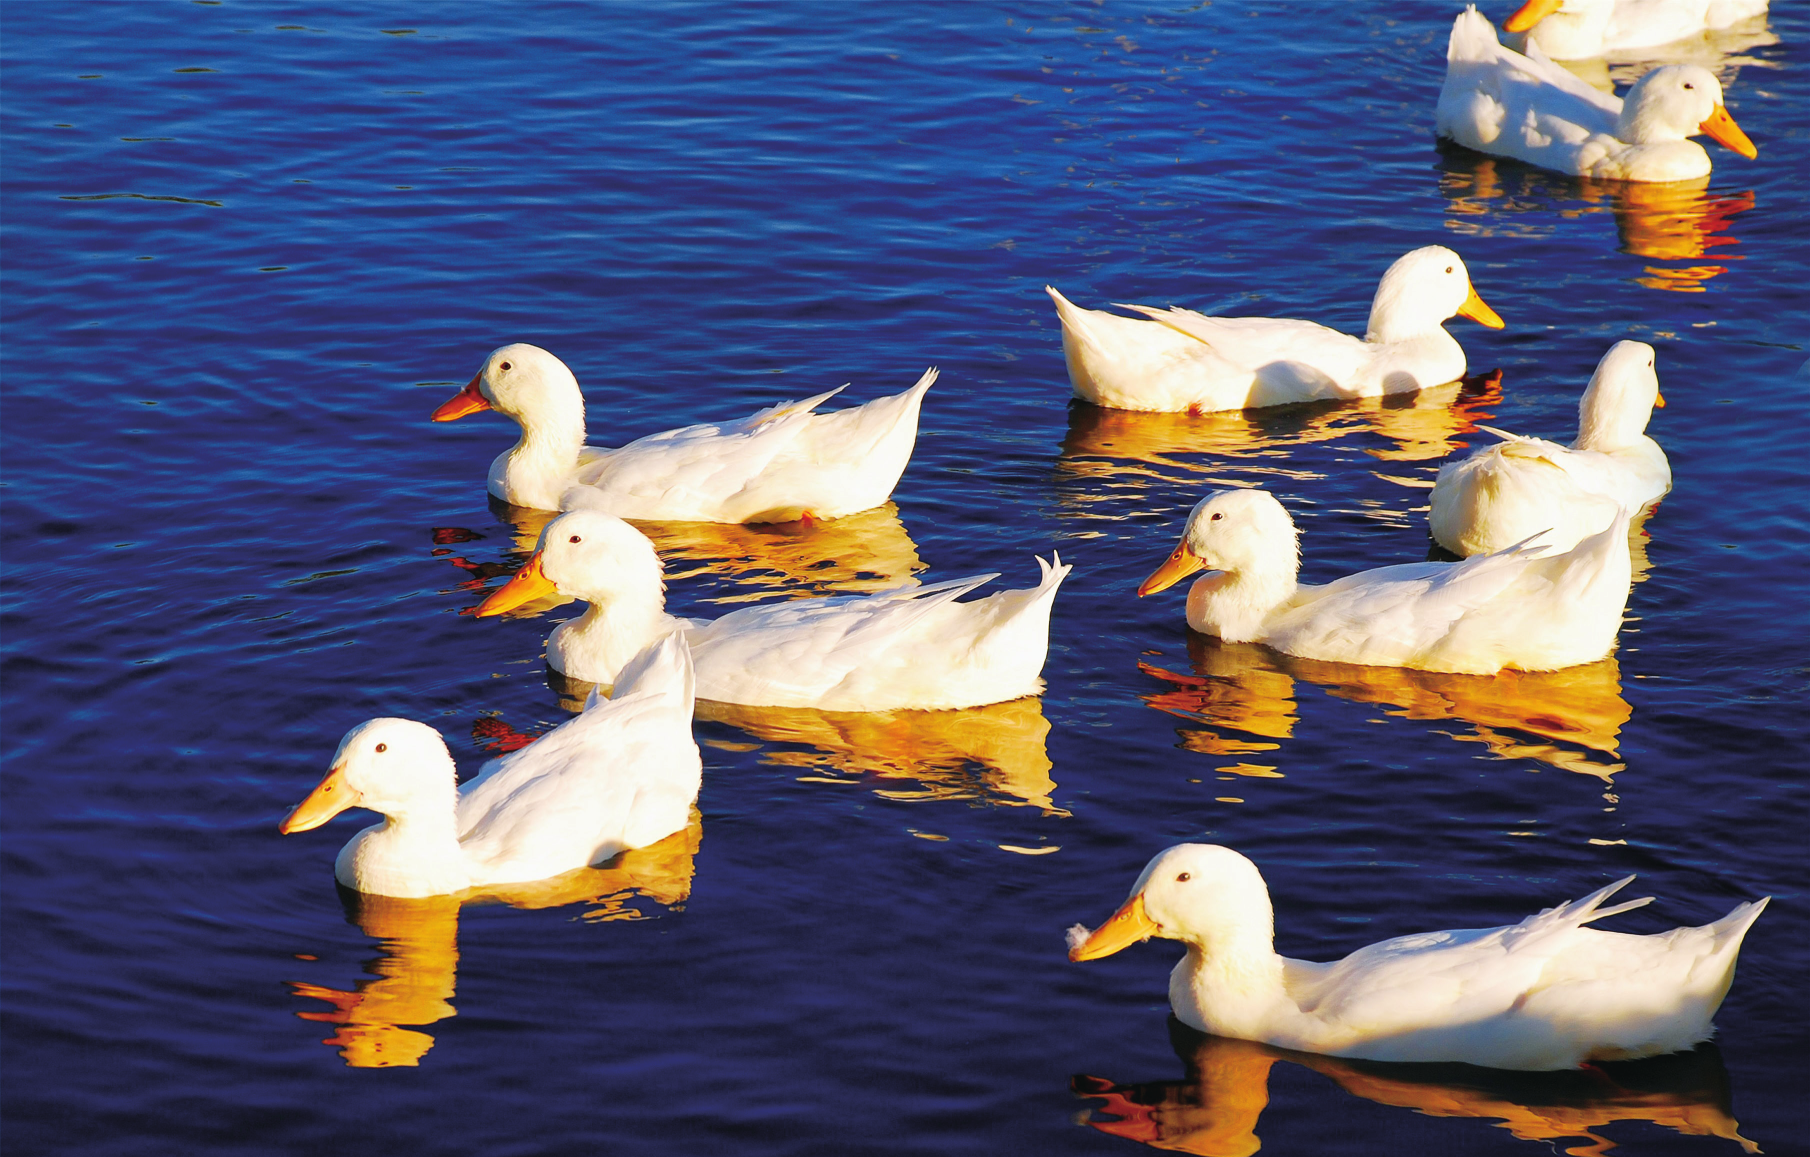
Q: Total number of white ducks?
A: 9